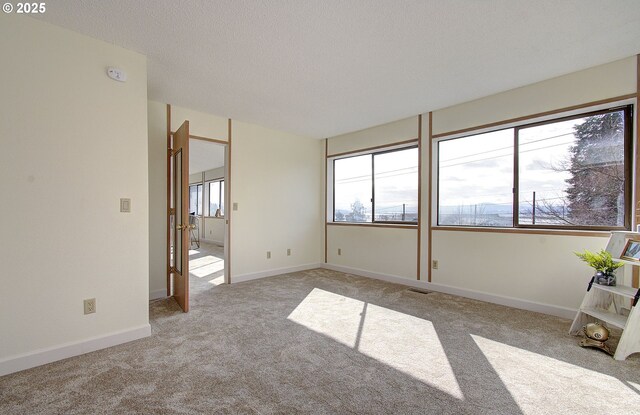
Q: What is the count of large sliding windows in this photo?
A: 2